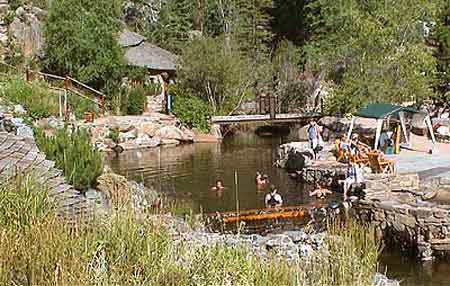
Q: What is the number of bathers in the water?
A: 4